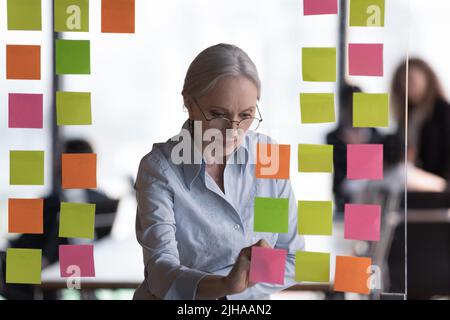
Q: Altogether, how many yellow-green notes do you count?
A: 13